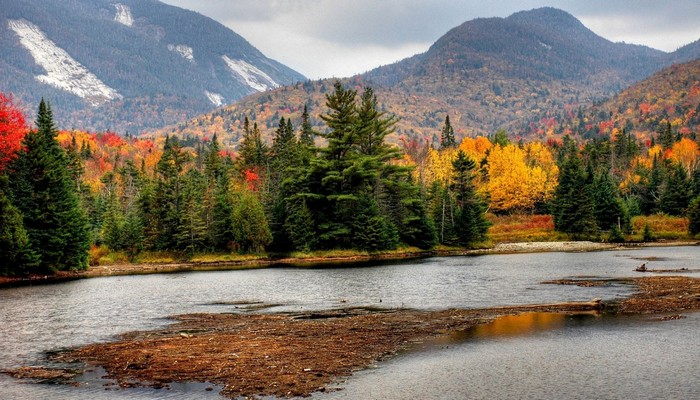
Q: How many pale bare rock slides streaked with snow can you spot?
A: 5